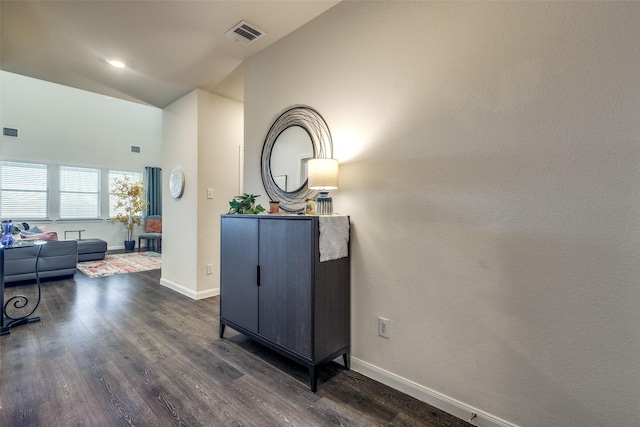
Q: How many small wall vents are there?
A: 2